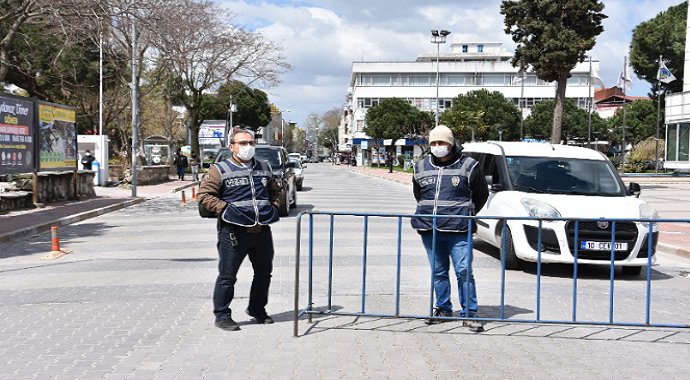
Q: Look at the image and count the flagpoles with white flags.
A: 4